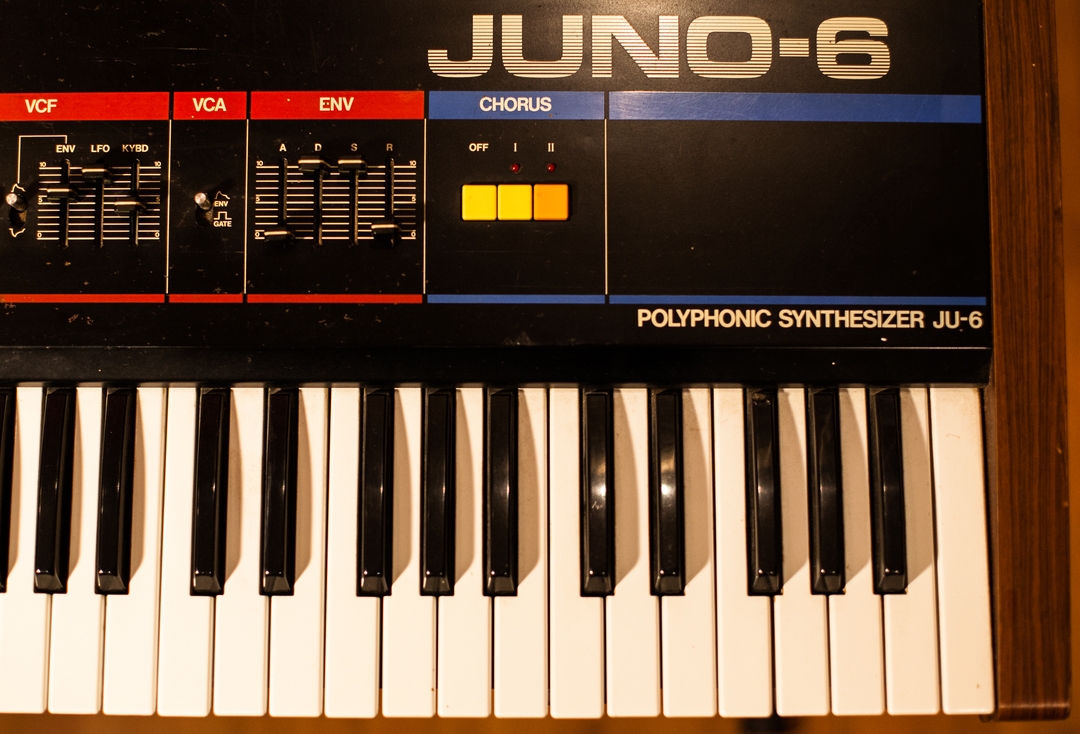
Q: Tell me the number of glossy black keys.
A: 13